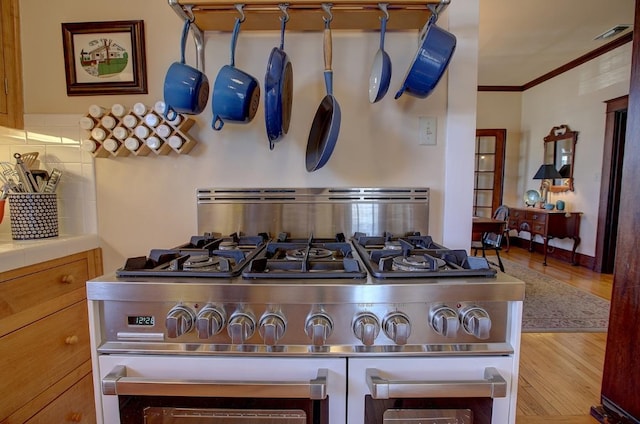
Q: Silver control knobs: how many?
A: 9